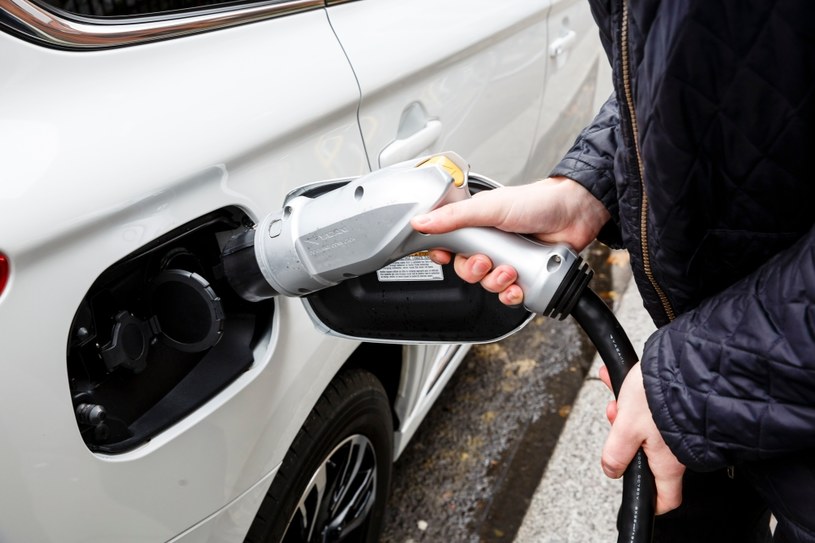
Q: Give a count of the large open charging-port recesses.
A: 1